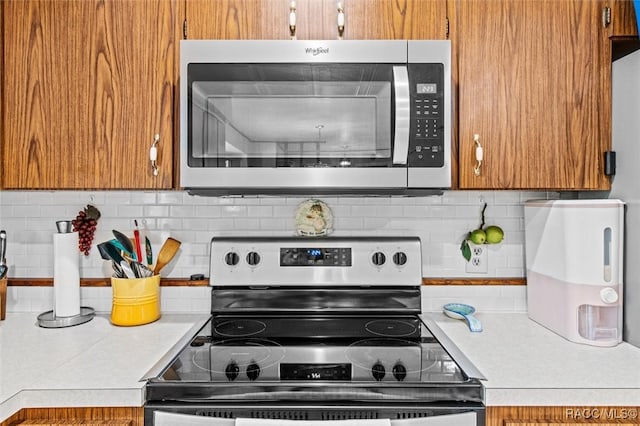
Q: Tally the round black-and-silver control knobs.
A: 4